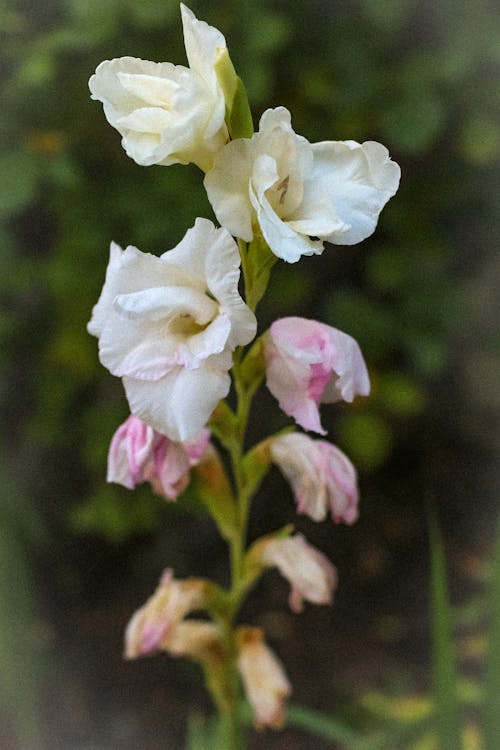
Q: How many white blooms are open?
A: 3